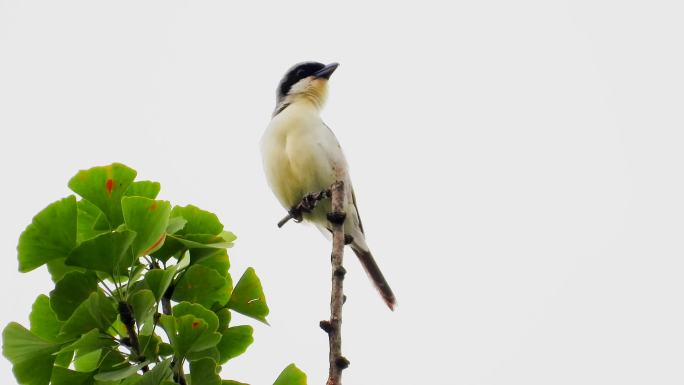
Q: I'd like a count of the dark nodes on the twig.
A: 6